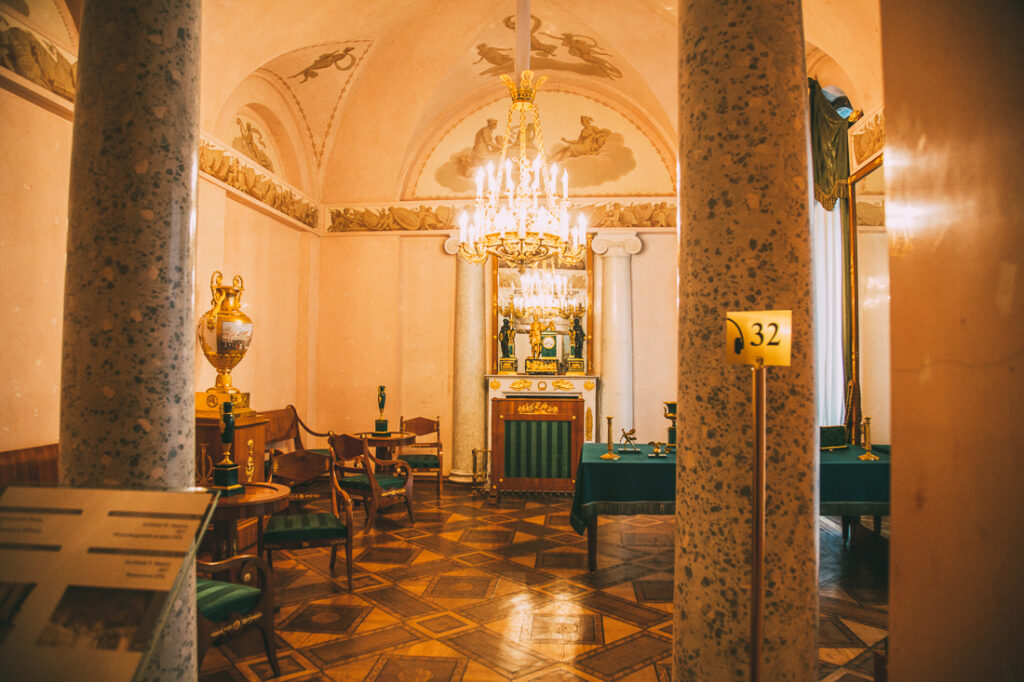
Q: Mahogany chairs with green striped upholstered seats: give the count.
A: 4